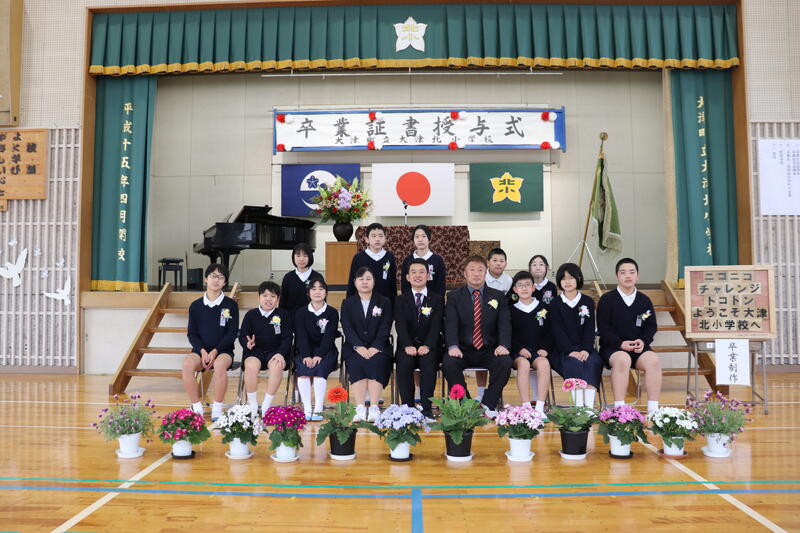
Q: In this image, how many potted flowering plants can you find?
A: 12